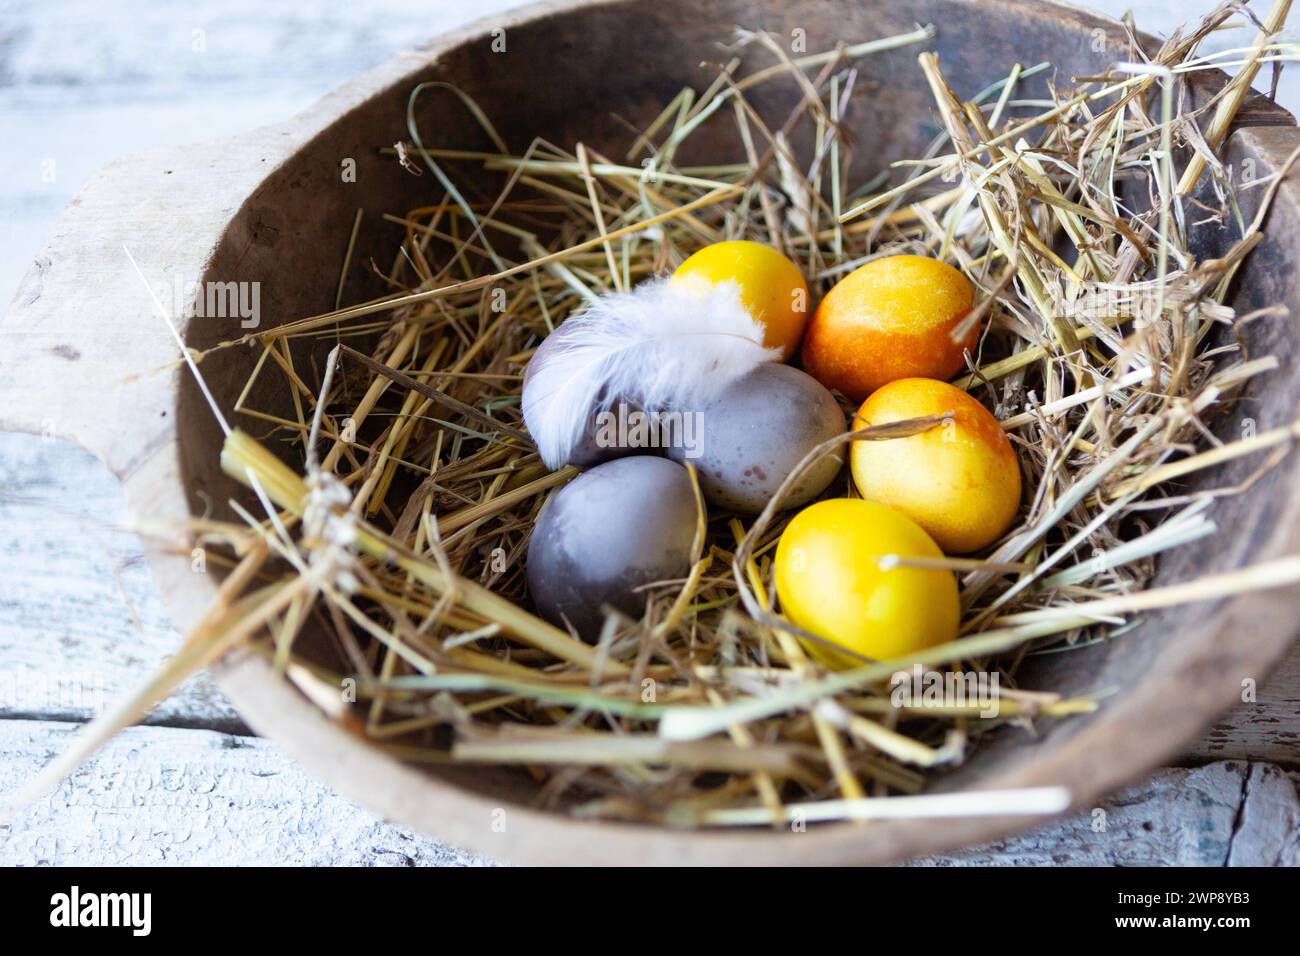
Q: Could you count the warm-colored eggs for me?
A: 4